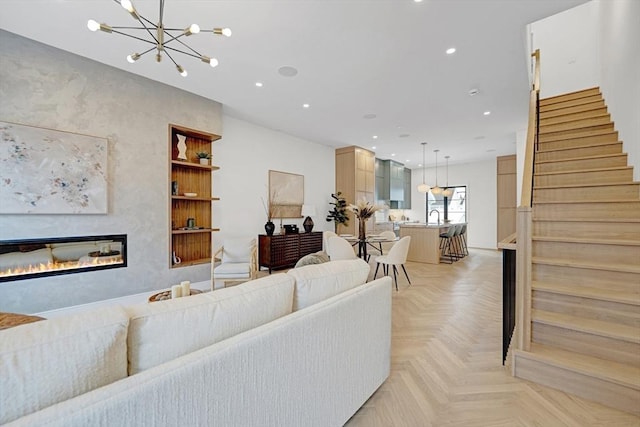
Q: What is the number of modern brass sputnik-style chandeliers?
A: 1